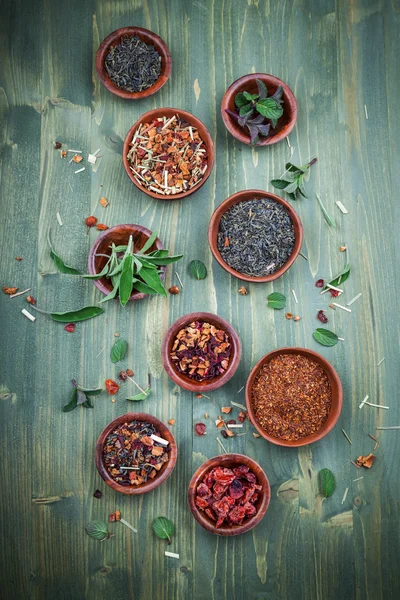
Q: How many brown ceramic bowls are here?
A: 9